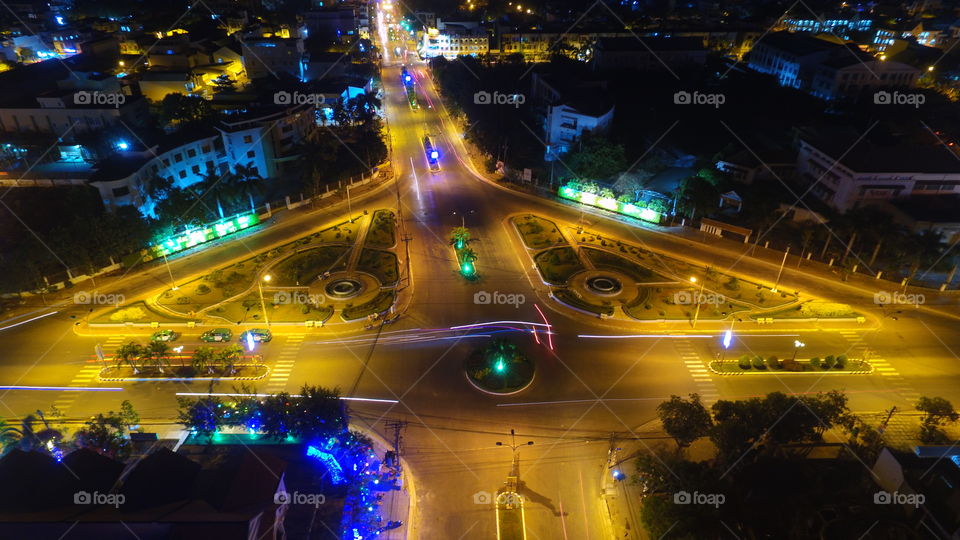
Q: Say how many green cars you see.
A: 3